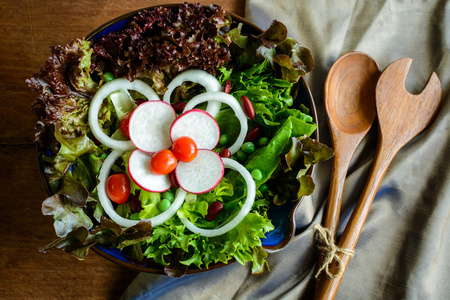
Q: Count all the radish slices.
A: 4